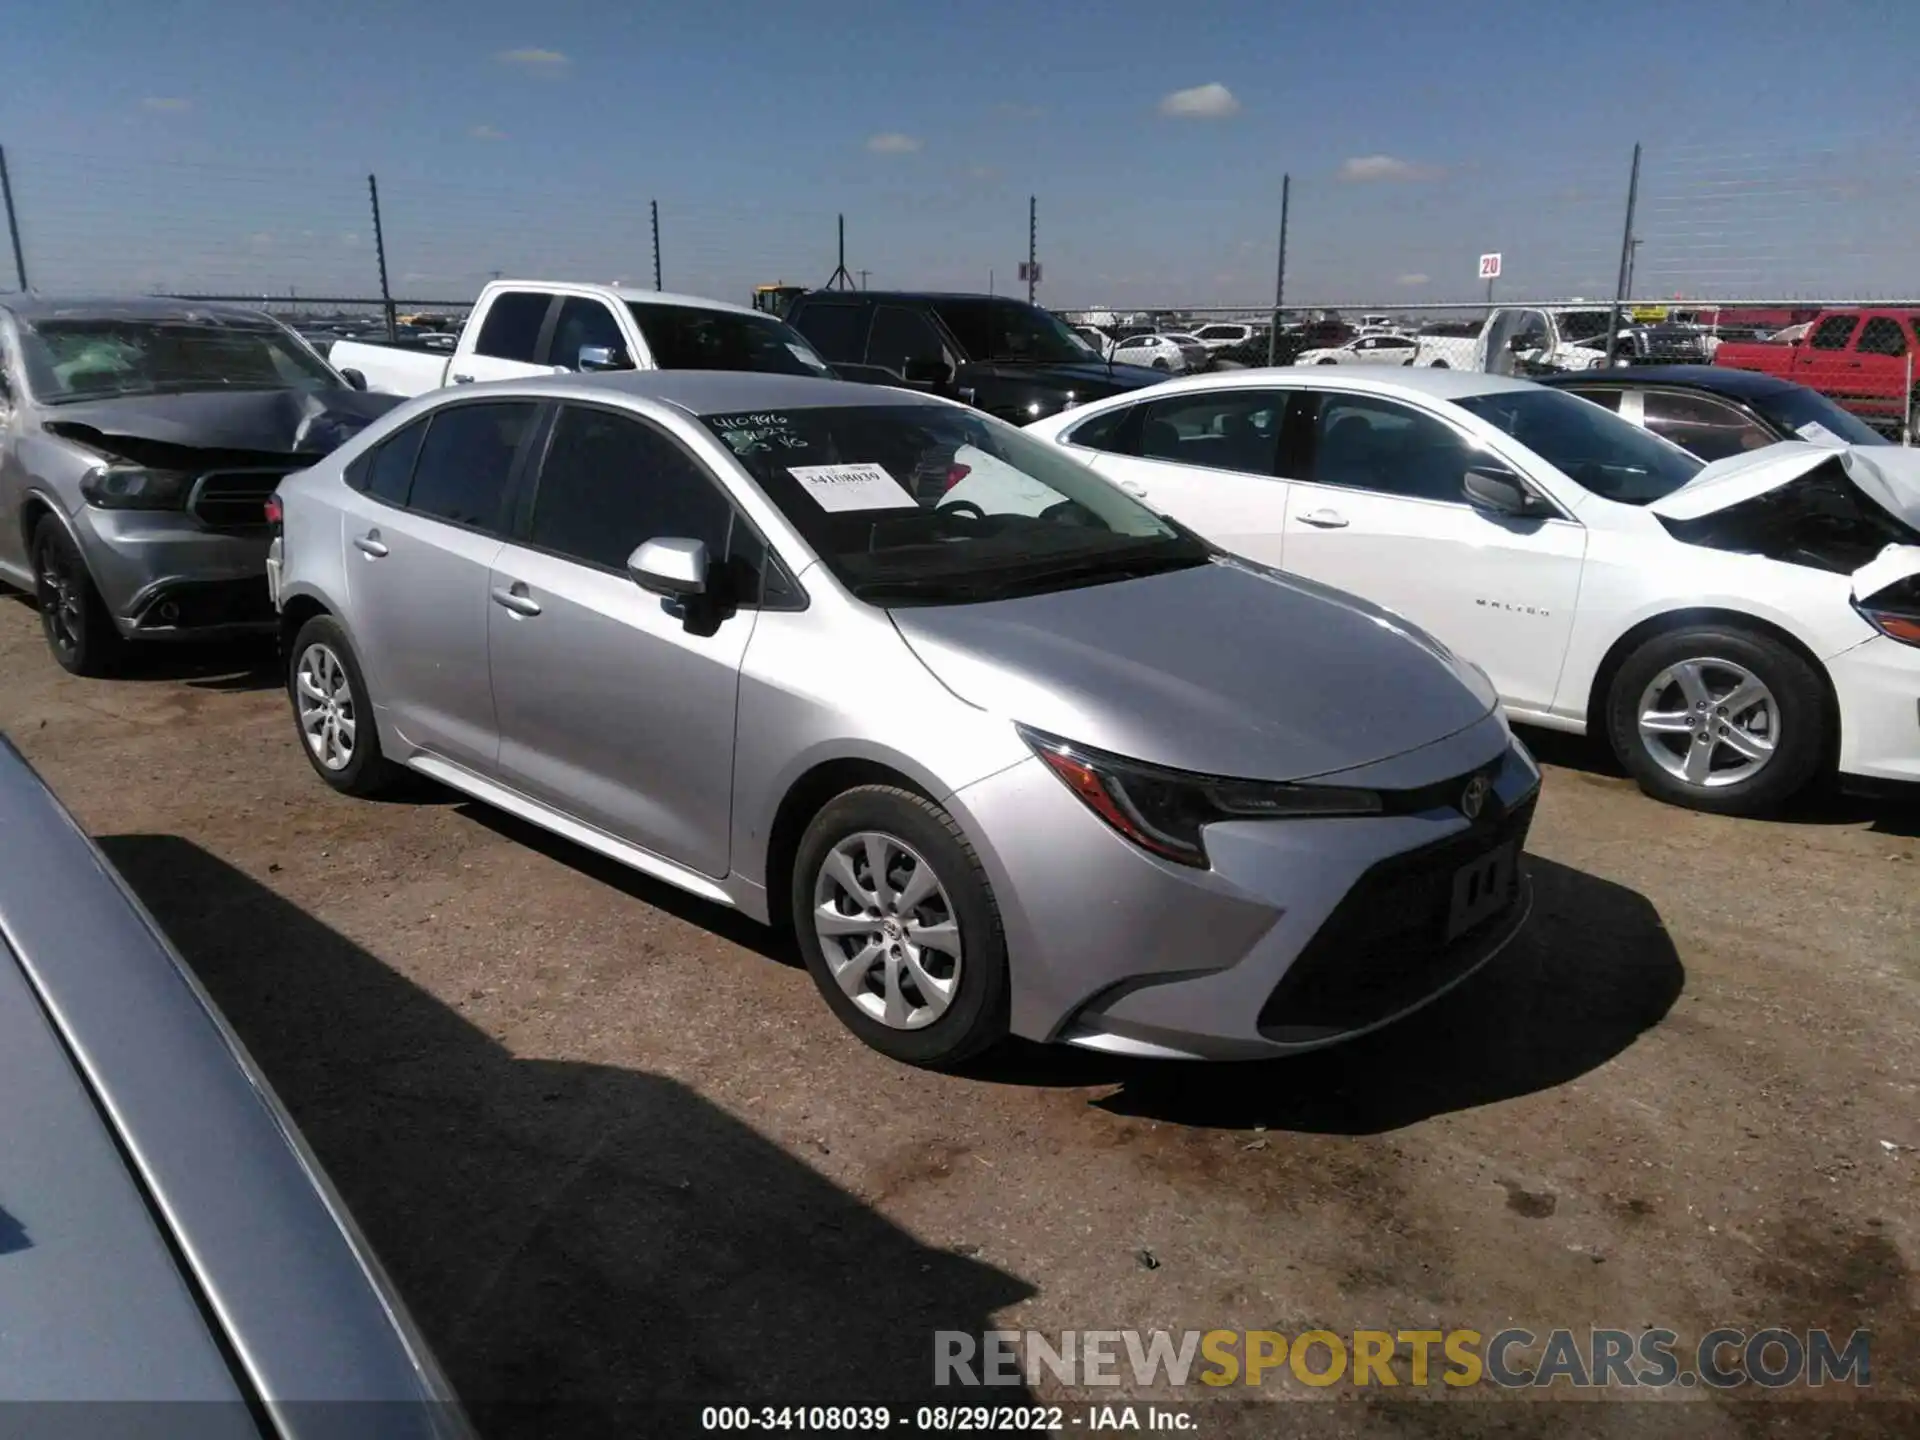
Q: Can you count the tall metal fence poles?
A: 7